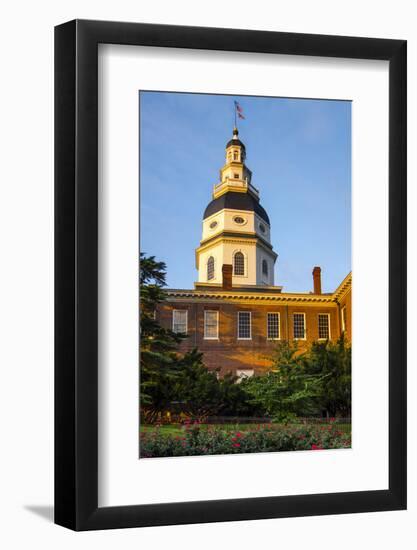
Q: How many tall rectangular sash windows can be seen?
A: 6